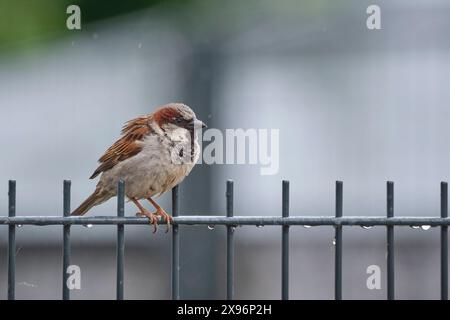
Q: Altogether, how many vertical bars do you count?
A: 9